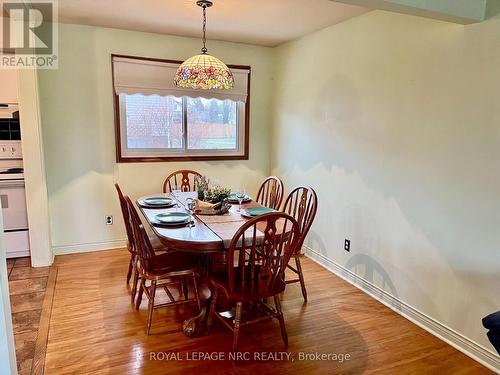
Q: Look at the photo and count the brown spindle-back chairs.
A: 6